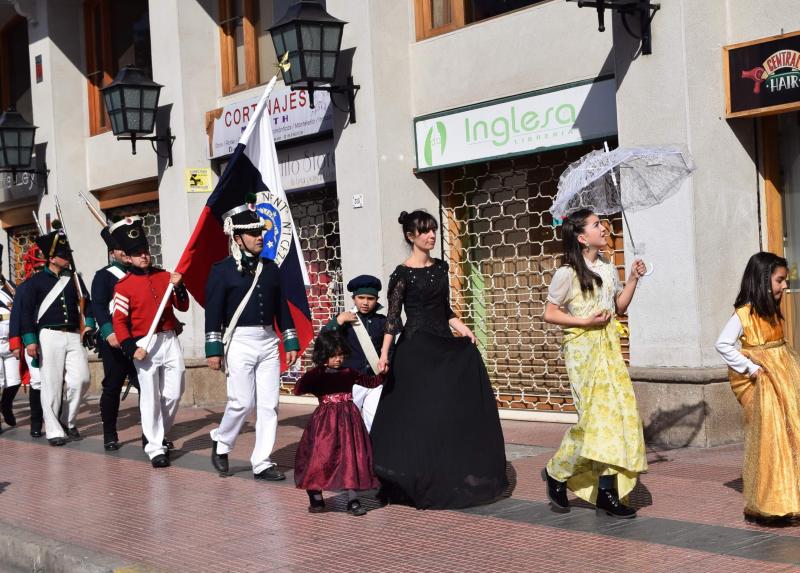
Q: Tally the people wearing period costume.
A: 11